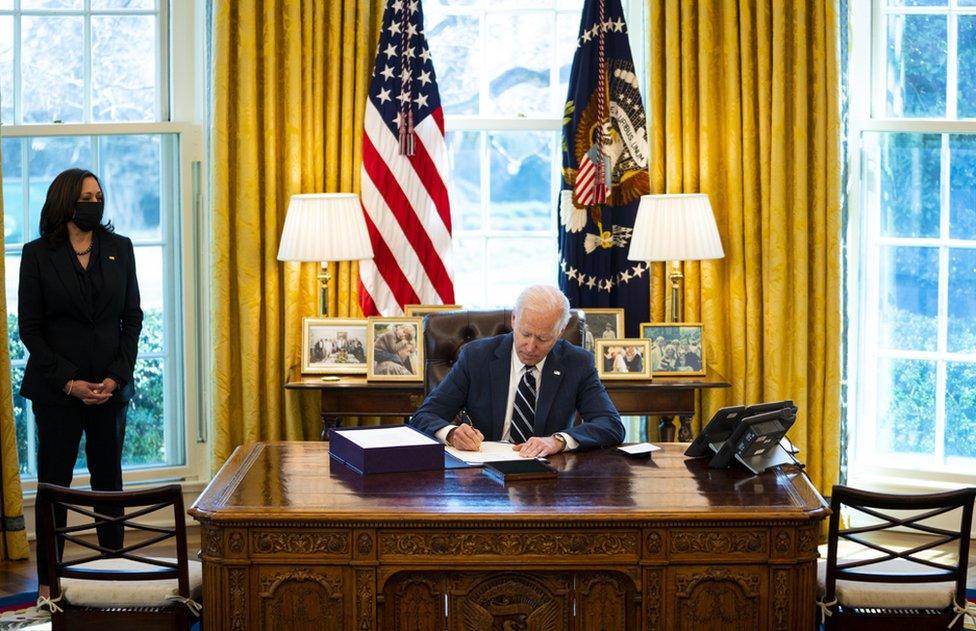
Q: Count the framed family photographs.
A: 6